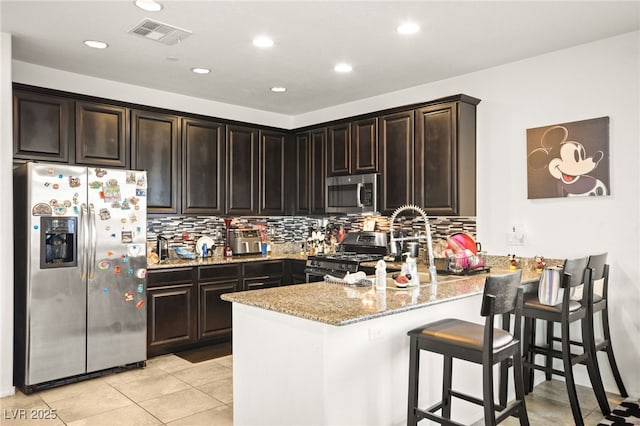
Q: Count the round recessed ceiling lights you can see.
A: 7